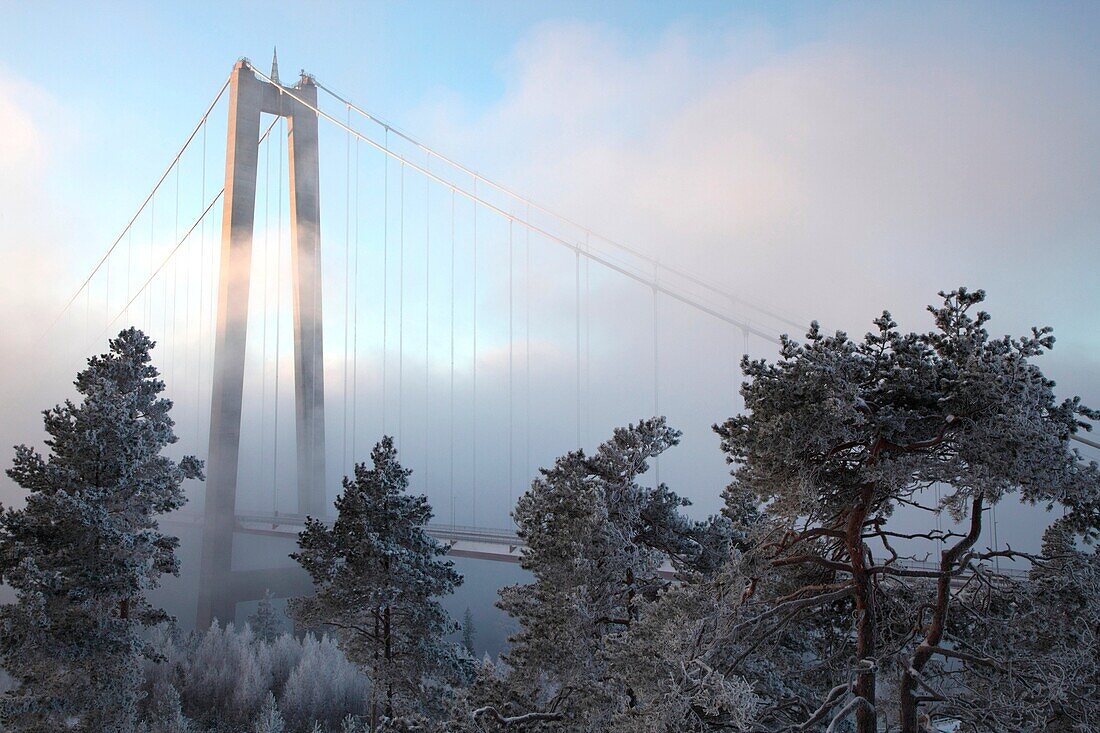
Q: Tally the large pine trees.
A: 4